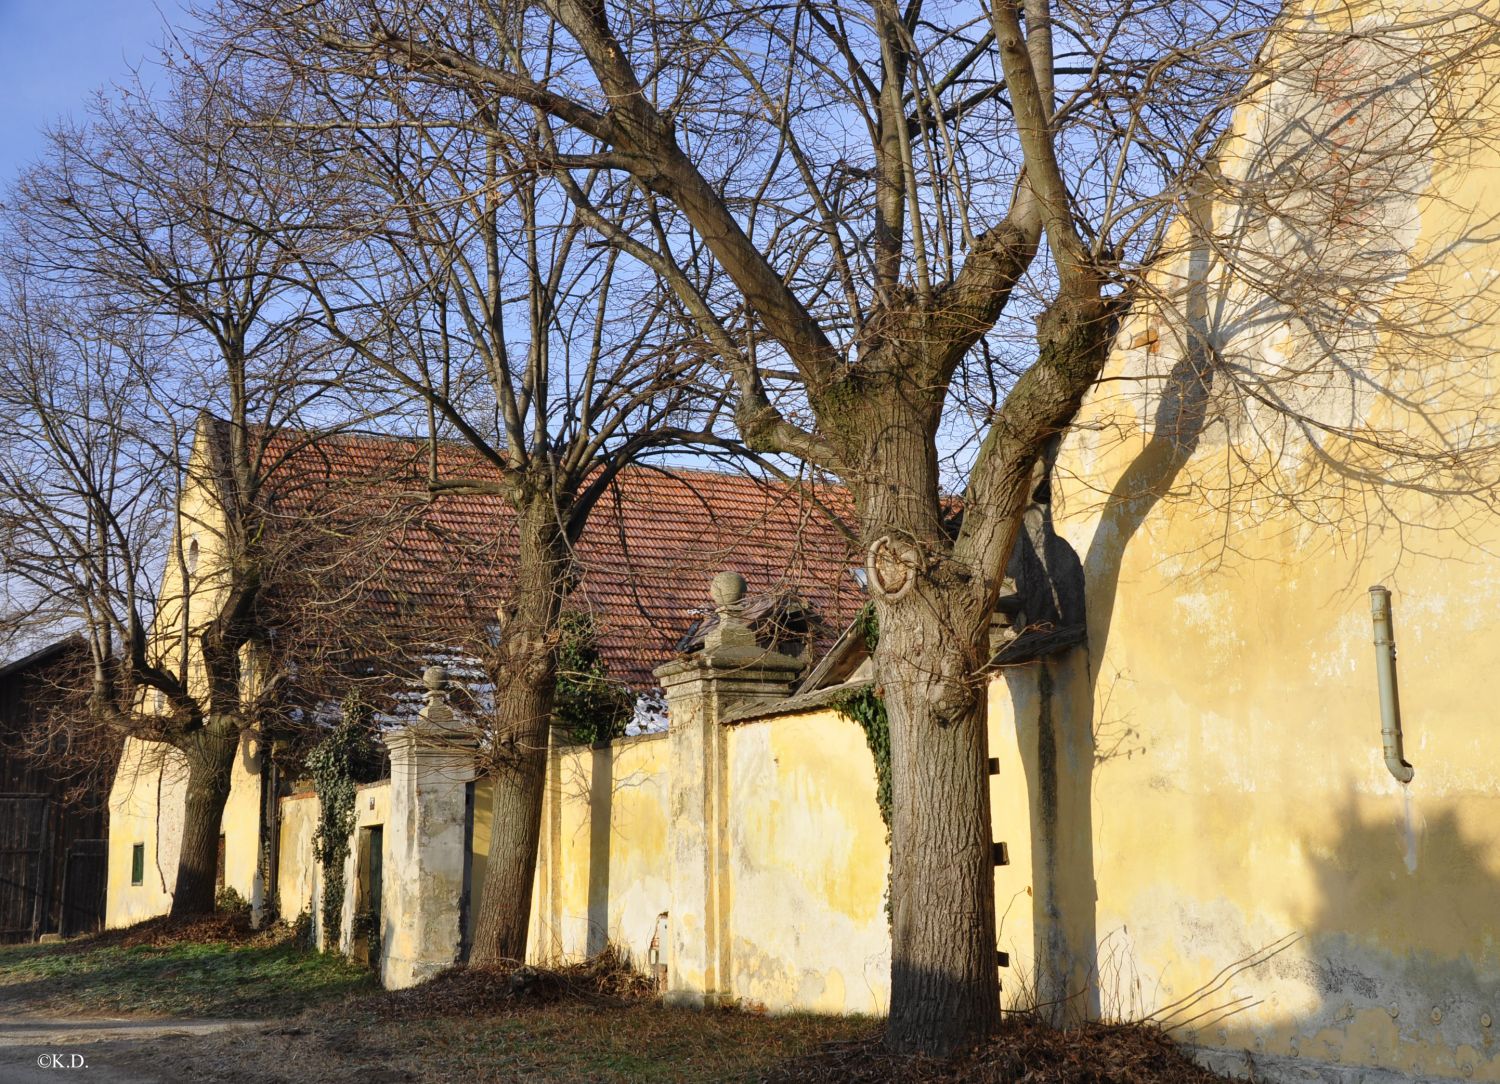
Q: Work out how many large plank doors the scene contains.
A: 2